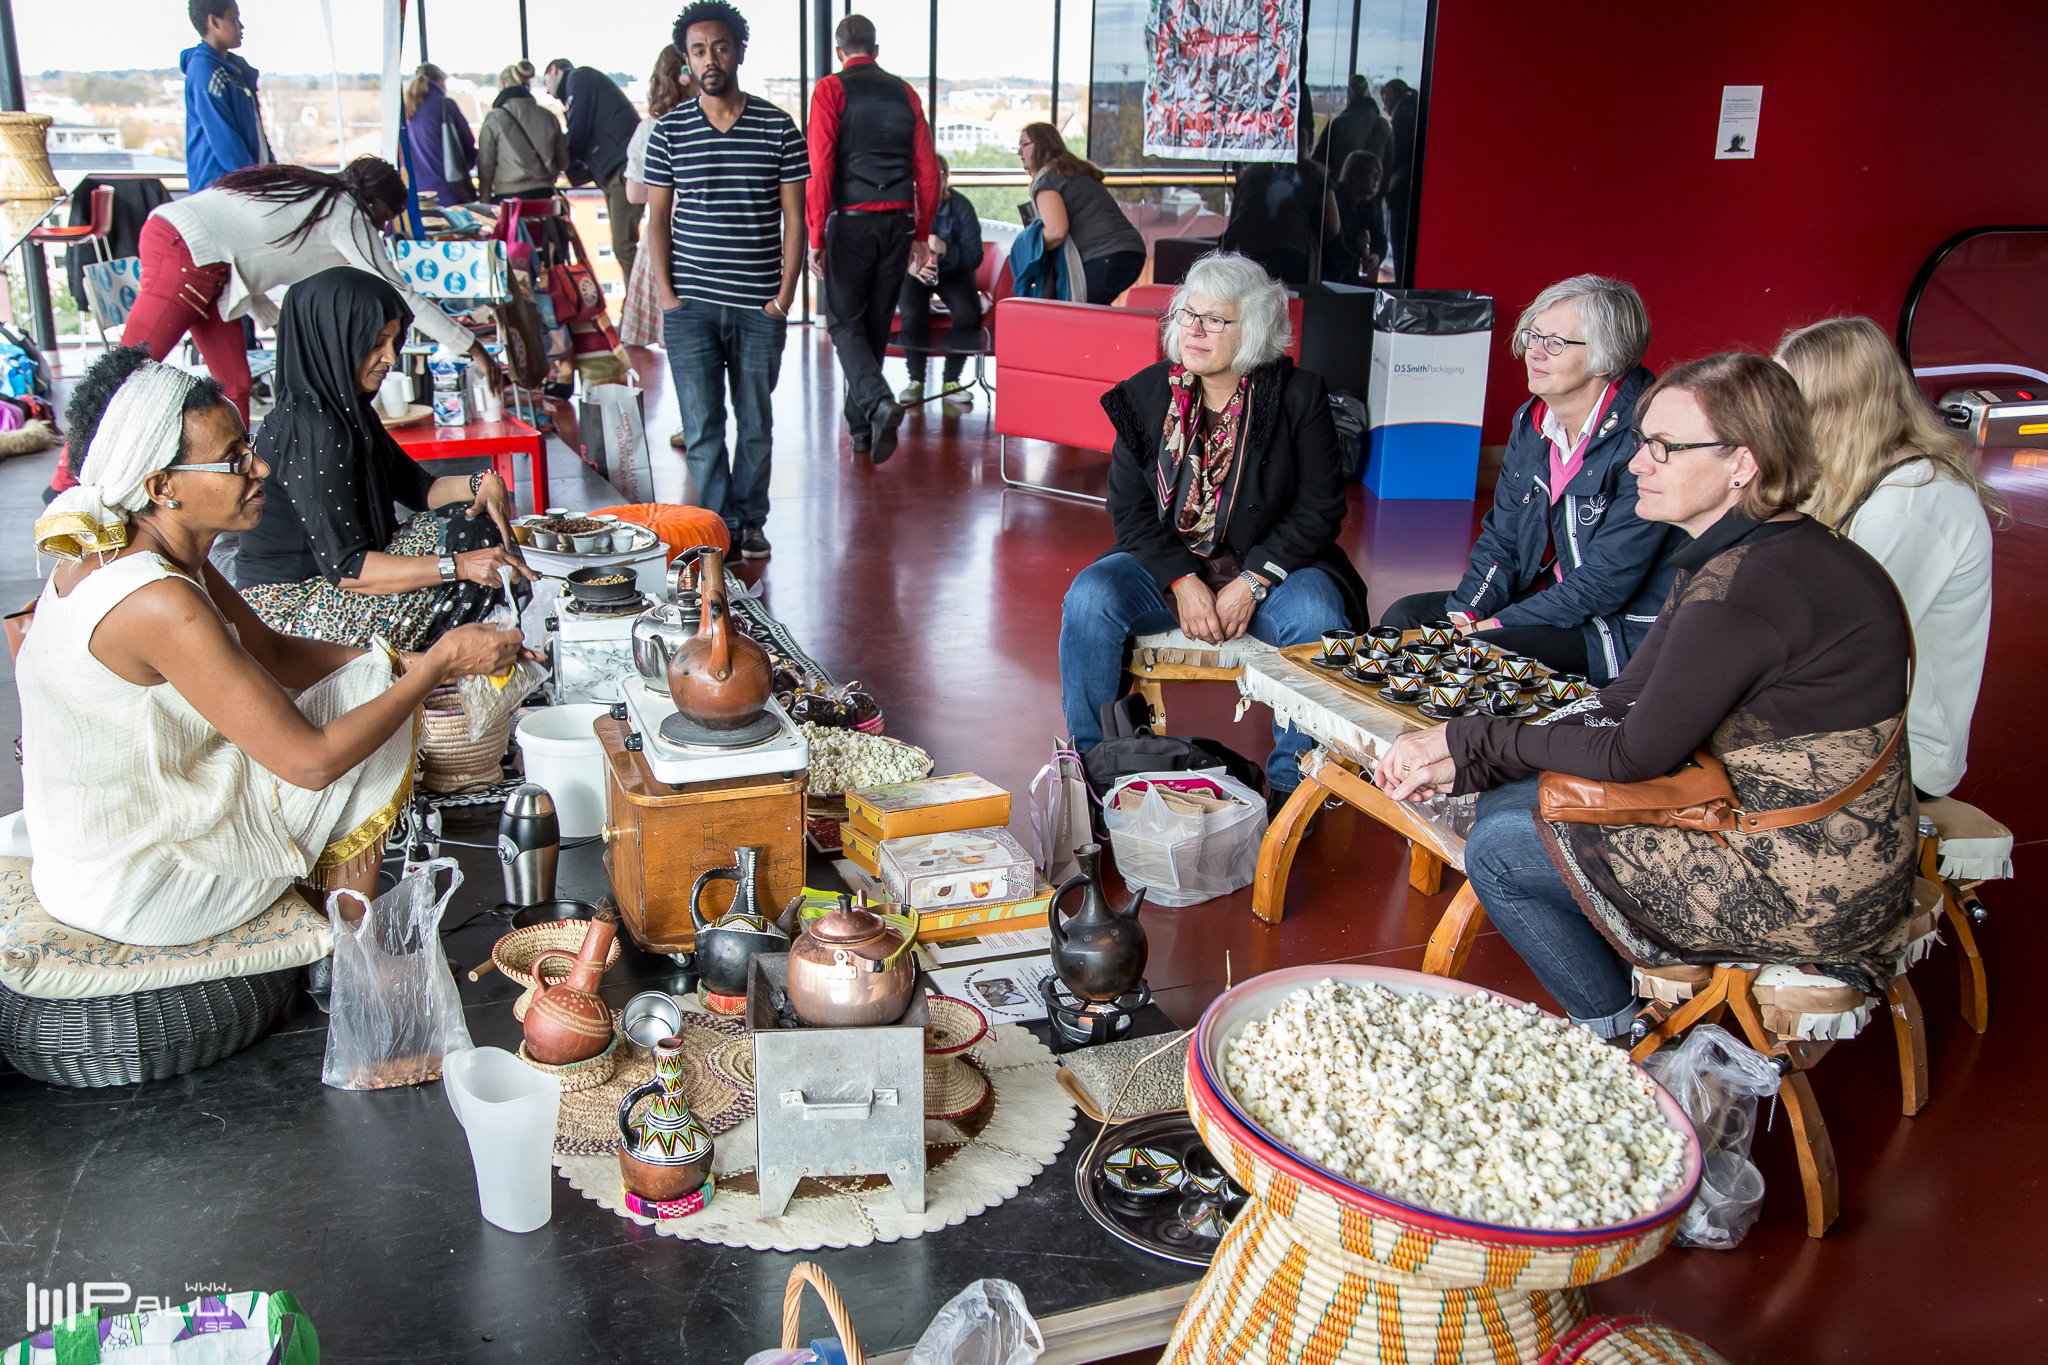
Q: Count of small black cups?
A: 12